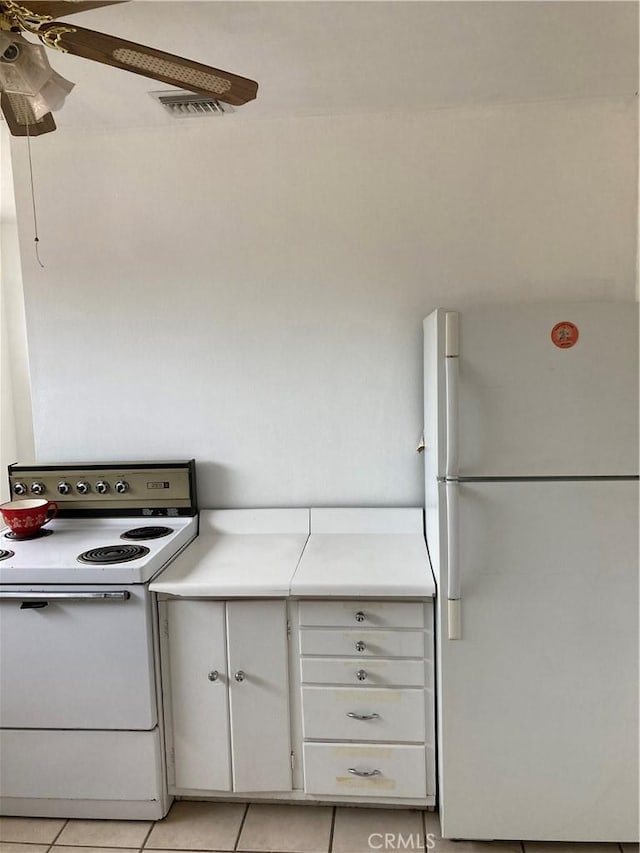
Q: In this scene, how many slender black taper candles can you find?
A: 0